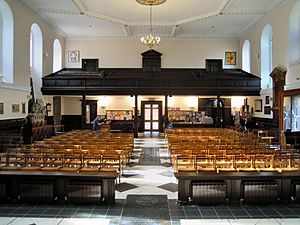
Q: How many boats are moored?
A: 0